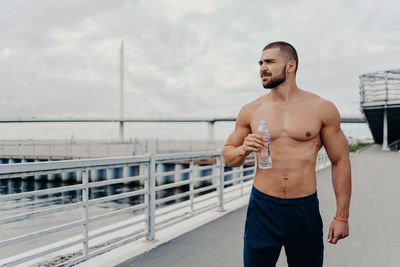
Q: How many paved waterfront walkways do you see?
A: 1